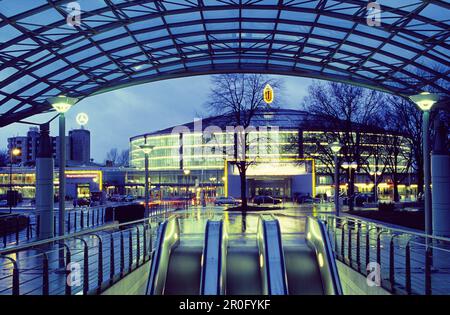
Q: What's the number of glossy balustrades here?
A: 4